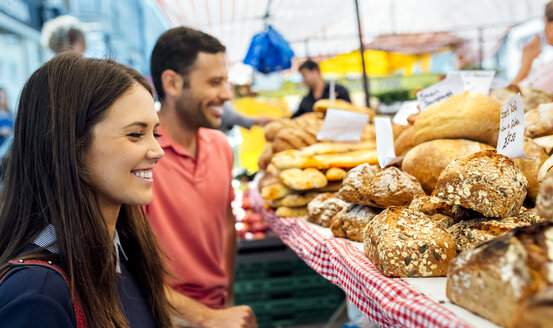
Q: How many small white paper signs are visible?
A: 6